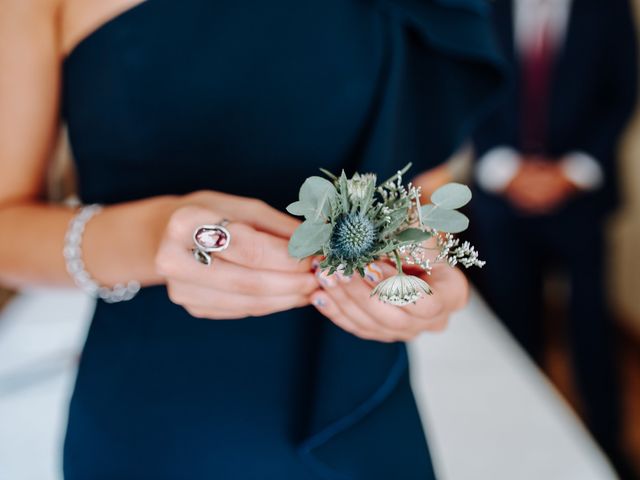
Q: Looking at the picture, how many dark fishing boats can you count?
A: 0